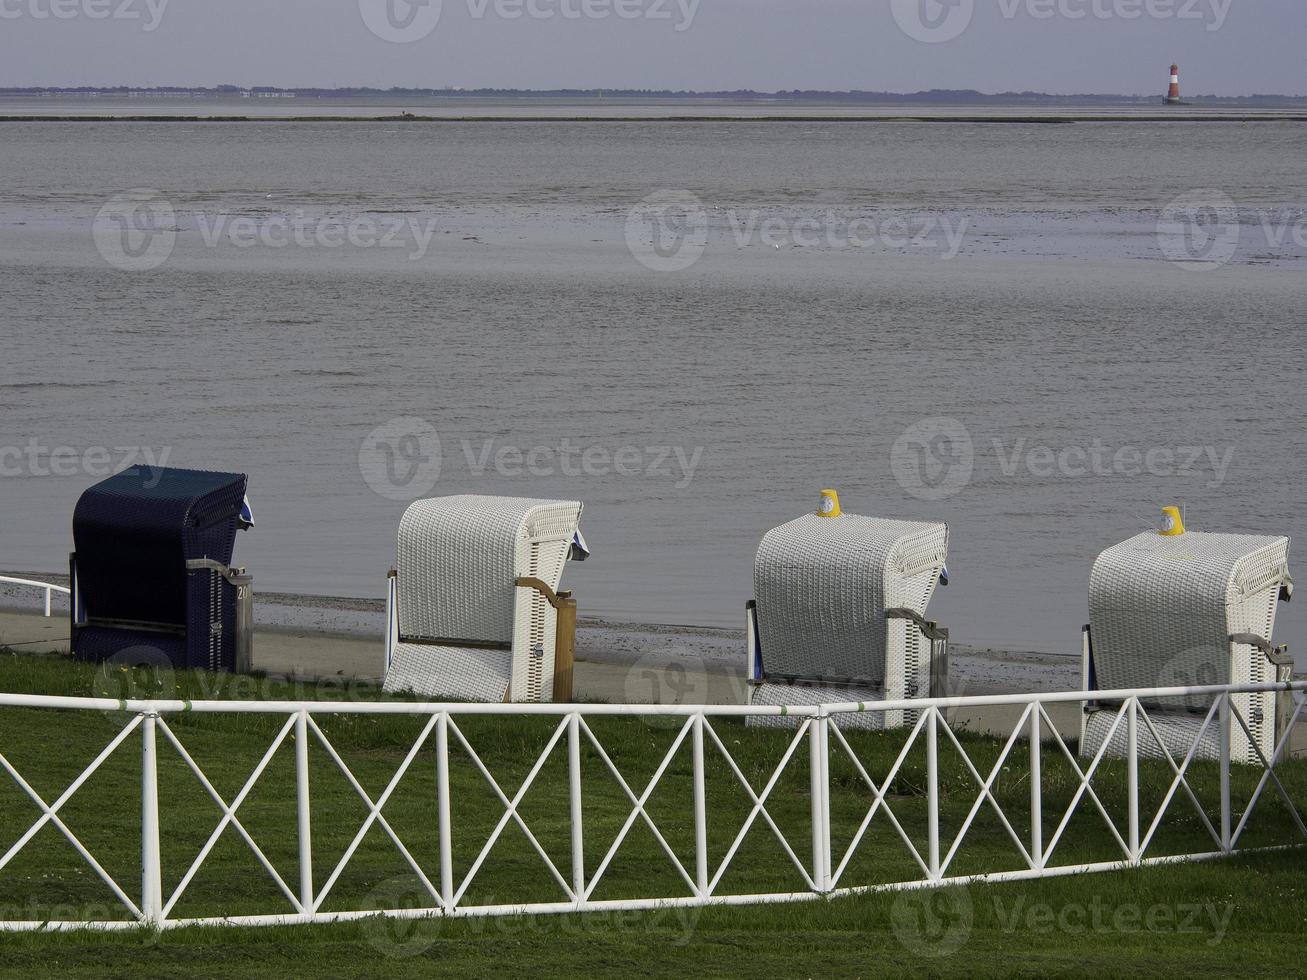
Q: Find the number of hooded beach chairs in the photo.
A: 4